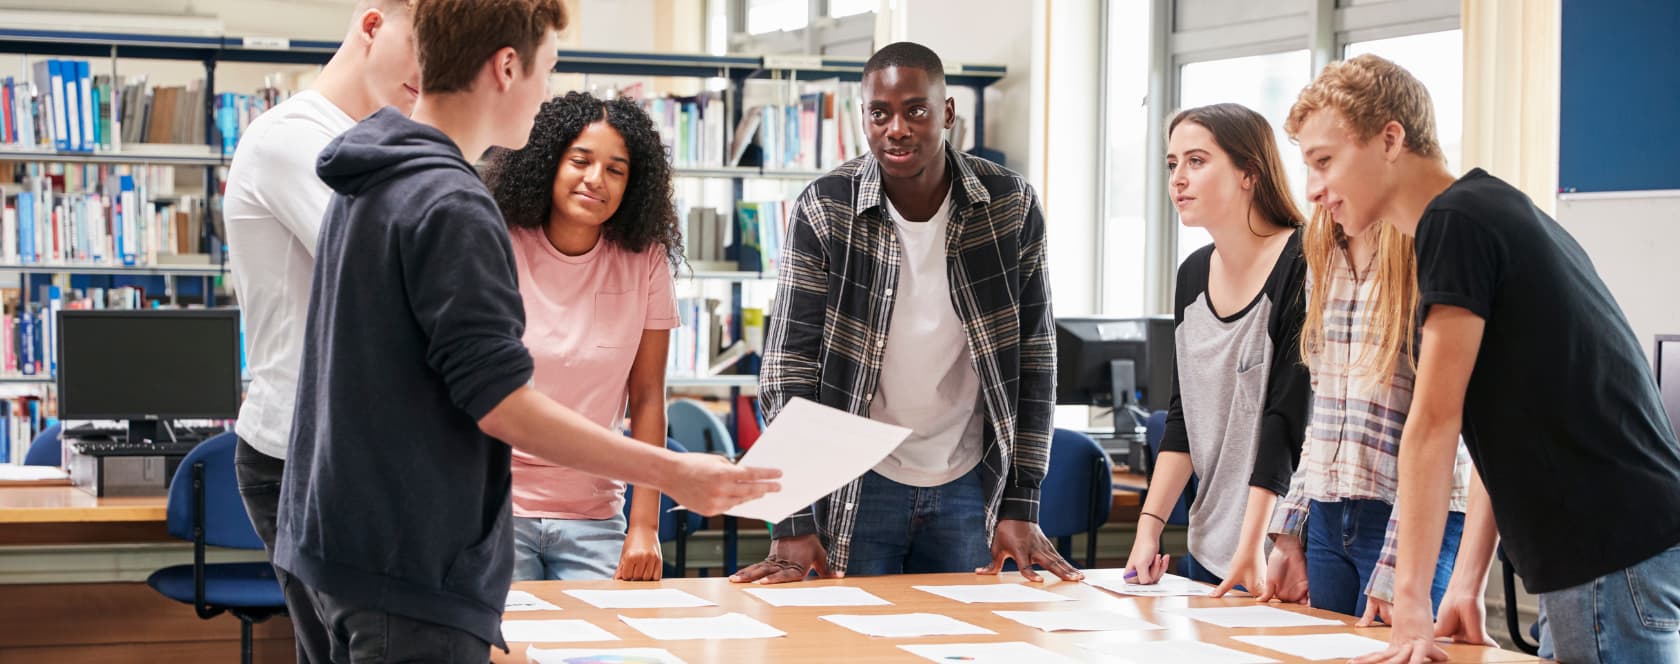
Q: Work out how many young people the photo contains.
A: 7